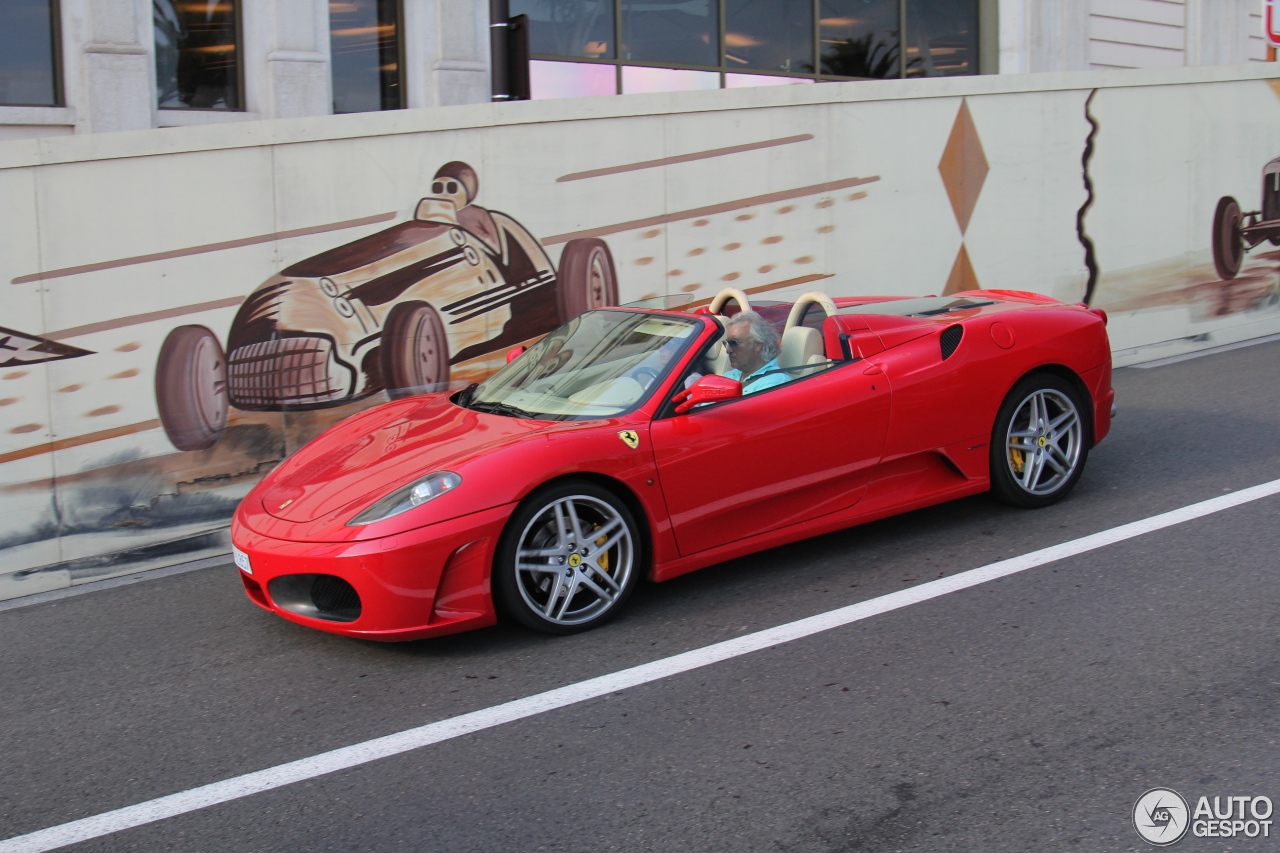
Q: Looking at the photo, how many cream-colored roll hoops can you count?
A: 2